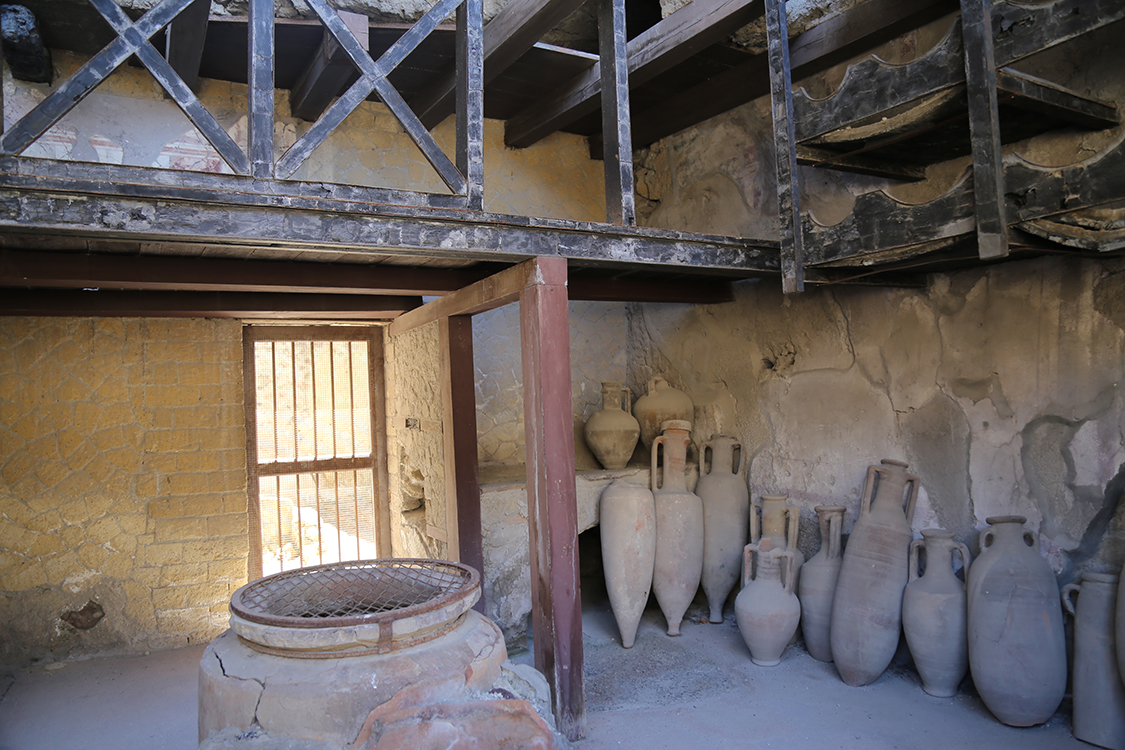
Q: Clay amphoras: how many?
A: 13